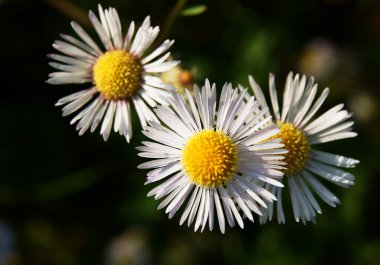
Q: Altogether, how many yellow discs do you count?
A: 3